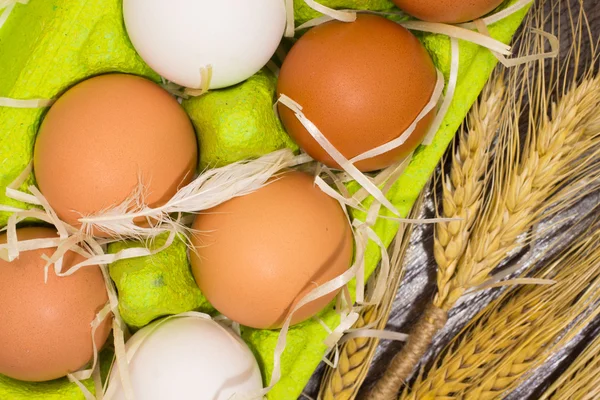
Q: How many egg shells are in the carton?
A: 7